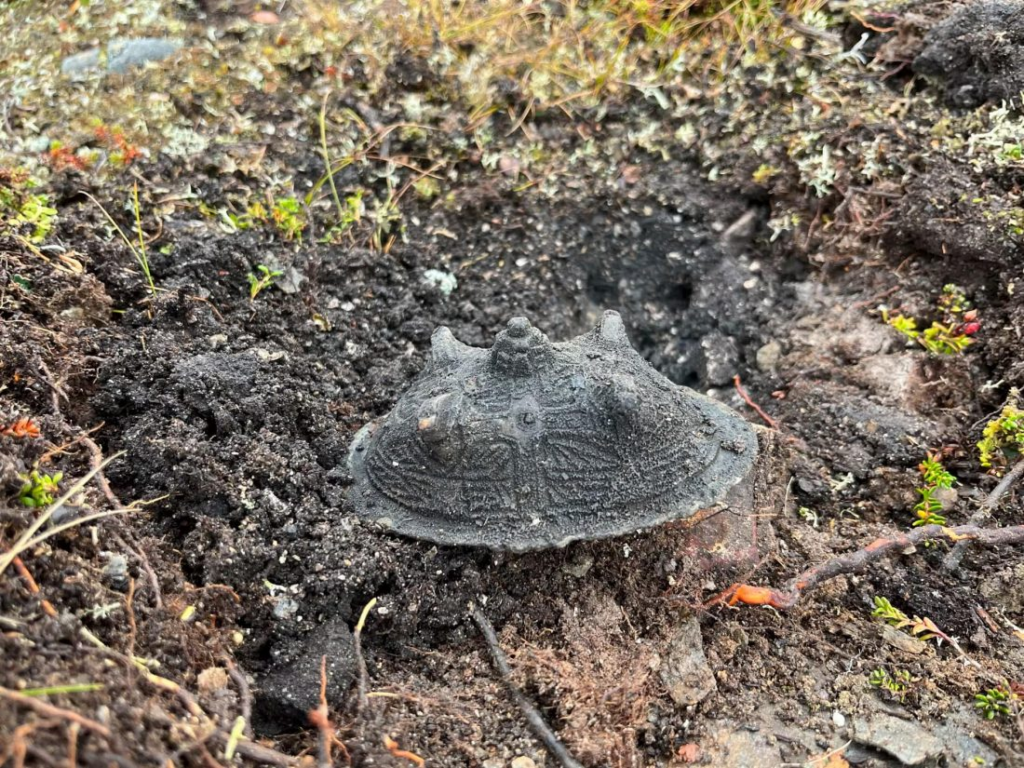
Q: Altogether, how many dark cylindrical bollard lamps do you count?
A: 0